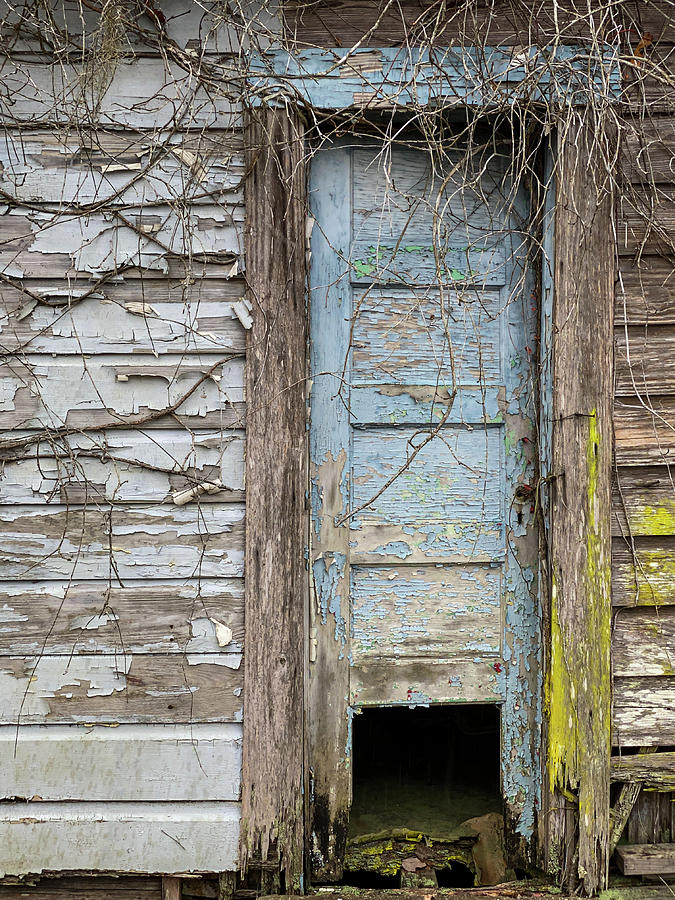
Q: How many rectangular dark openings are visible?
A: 1